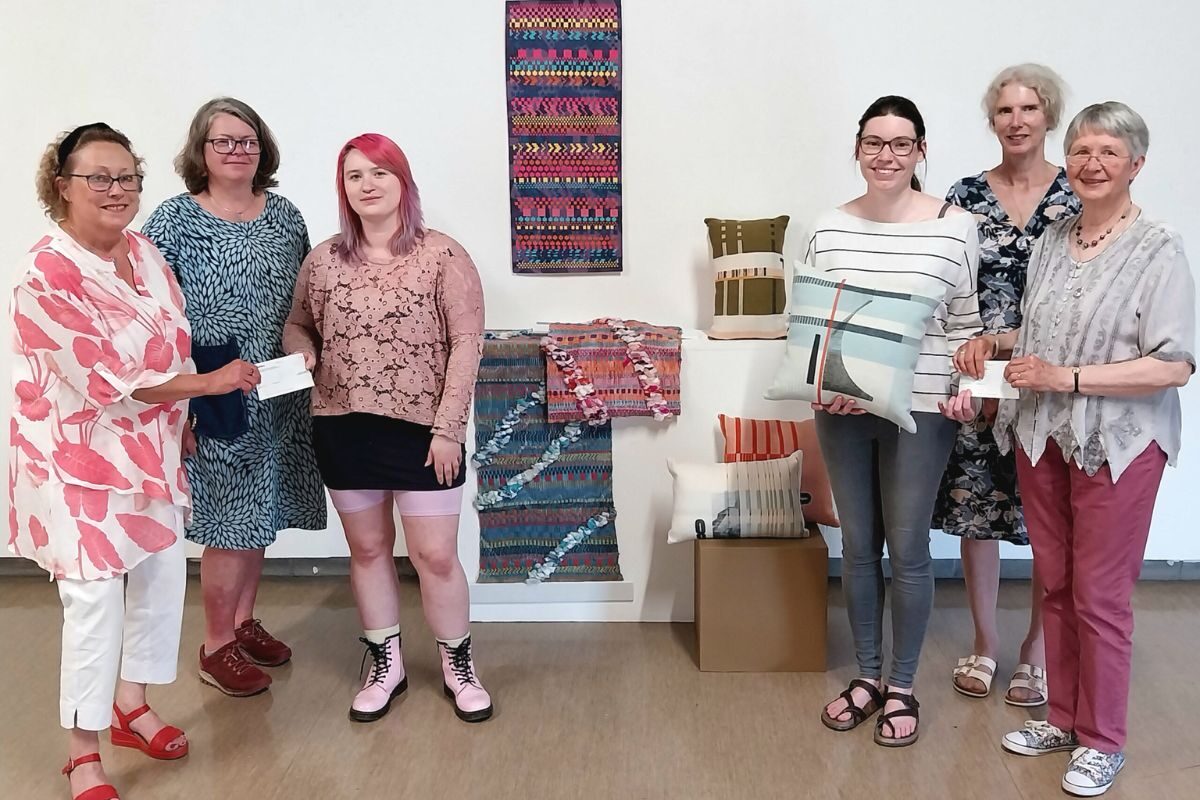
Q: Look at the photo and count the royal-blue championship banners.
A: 0